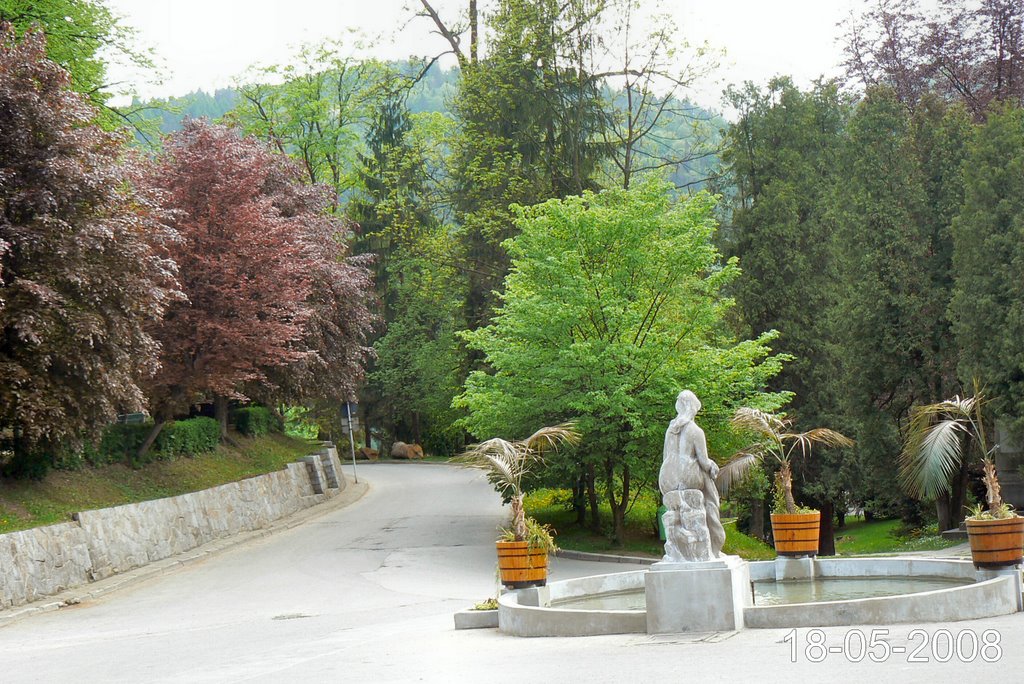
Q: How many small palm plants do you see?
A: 3